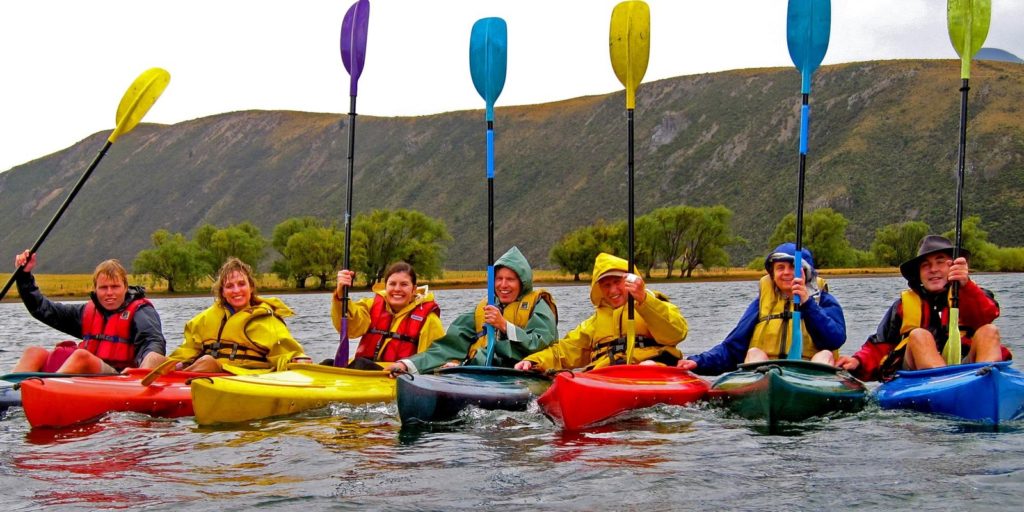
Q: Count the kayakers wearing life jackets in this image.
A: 7